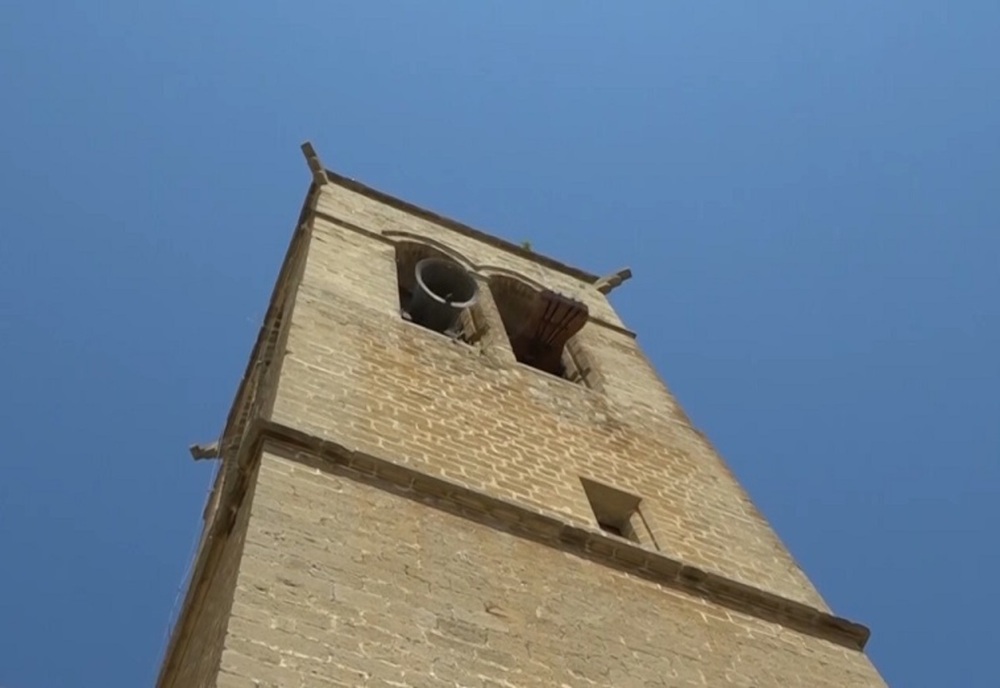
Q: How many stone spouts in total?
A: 3